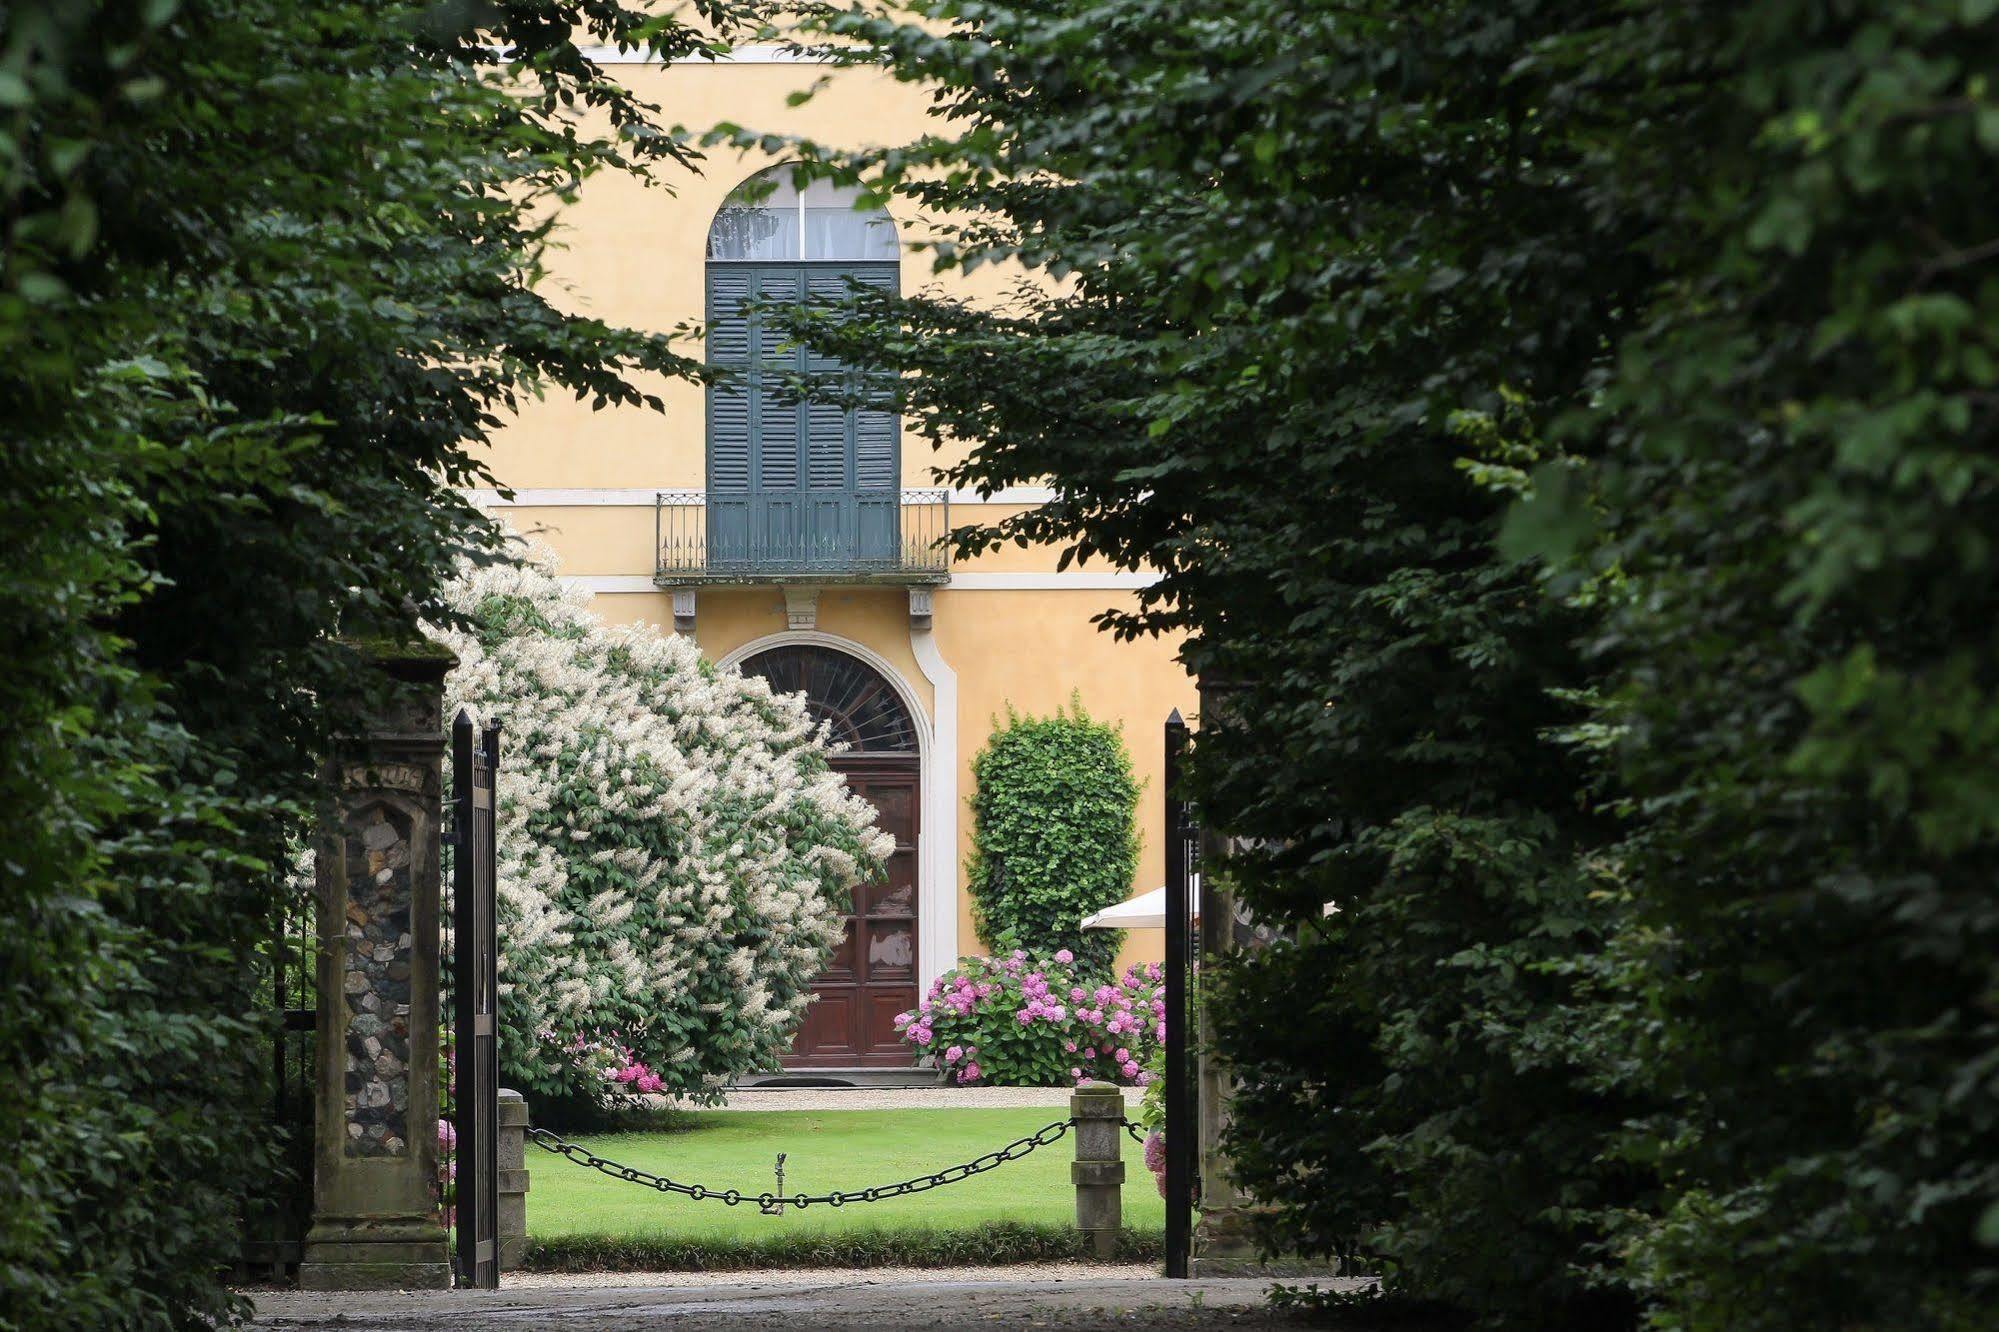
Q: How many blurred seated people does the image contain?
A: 0